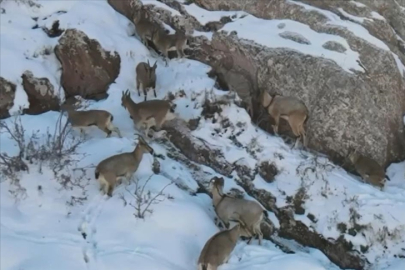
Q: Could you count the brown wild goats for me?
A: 11